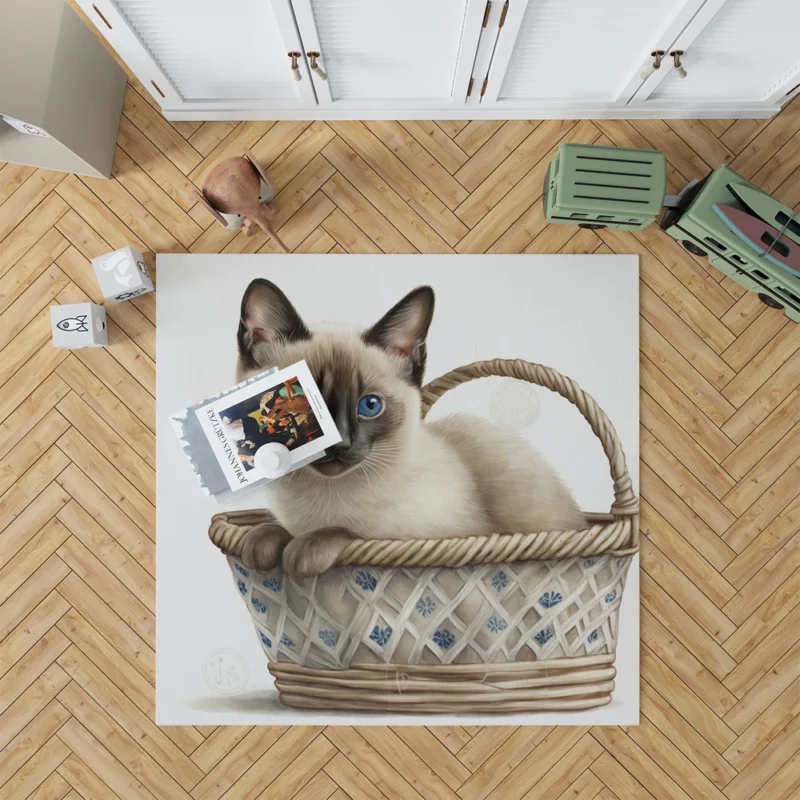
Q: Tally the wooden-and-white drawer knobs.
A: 4